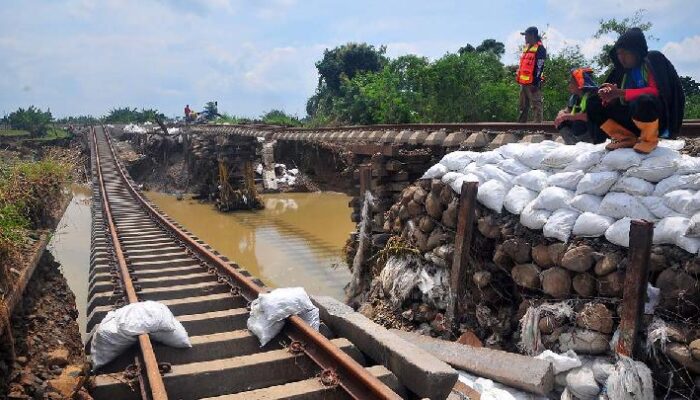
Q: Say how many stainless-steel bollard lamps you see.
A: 0